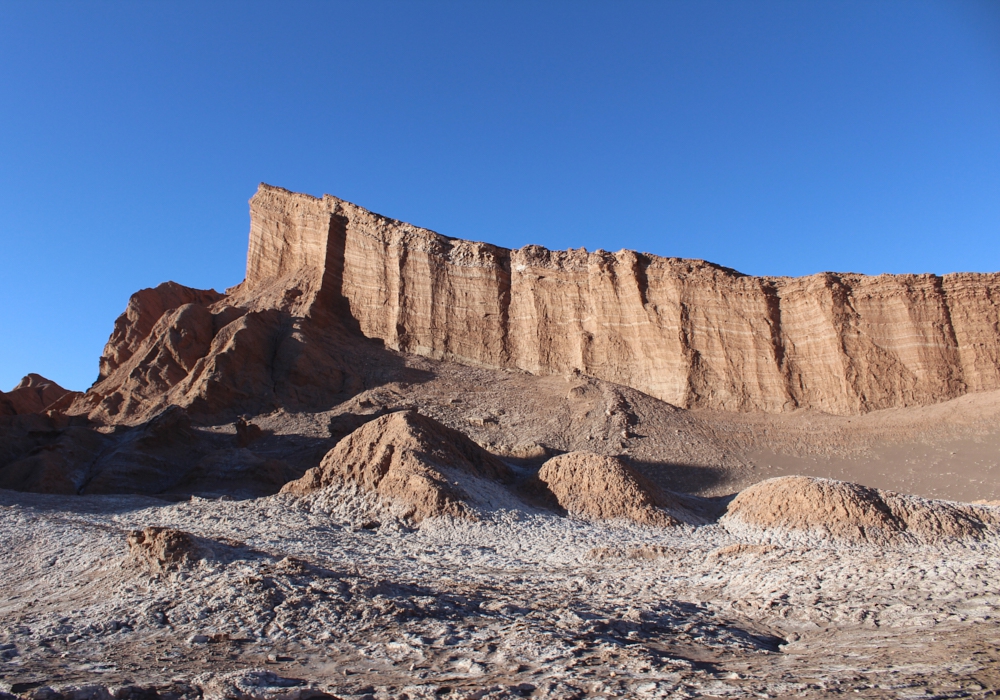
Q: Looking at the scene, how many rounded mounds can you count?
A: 3